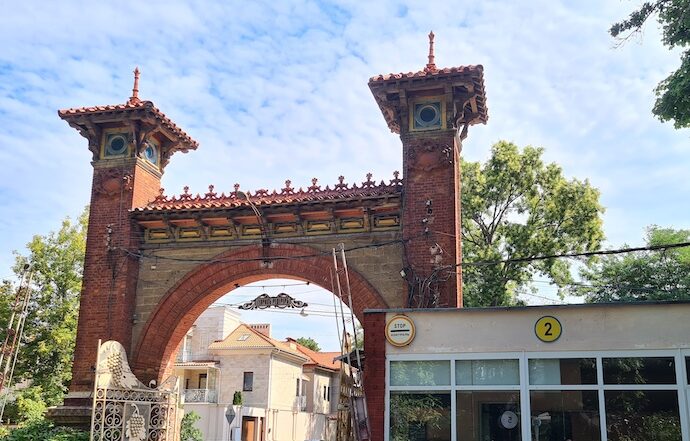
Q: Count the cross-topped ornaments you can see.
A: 9